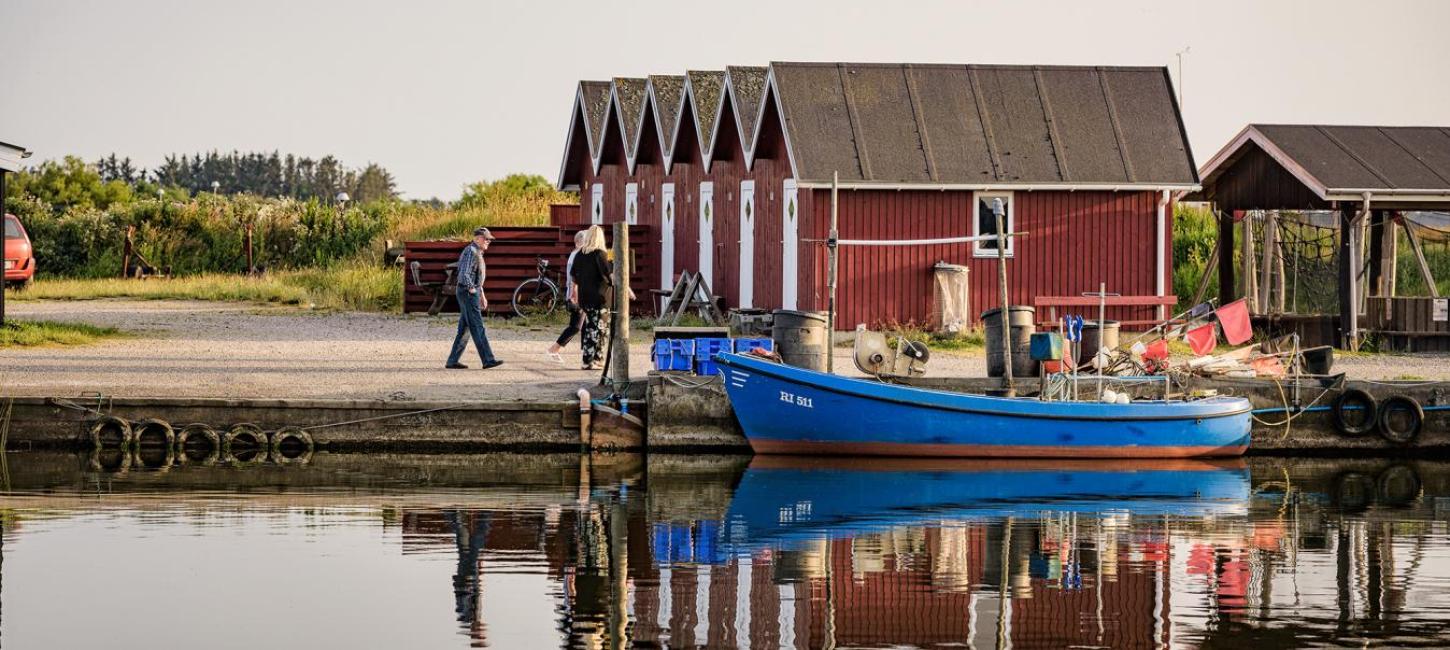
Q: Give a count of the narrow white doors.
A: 6